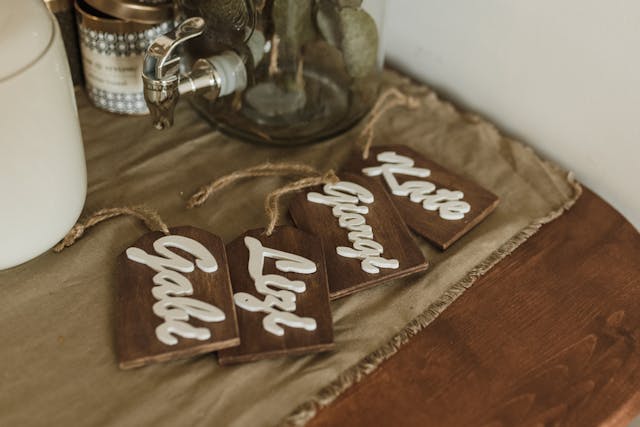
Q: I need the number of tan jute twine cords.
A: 4